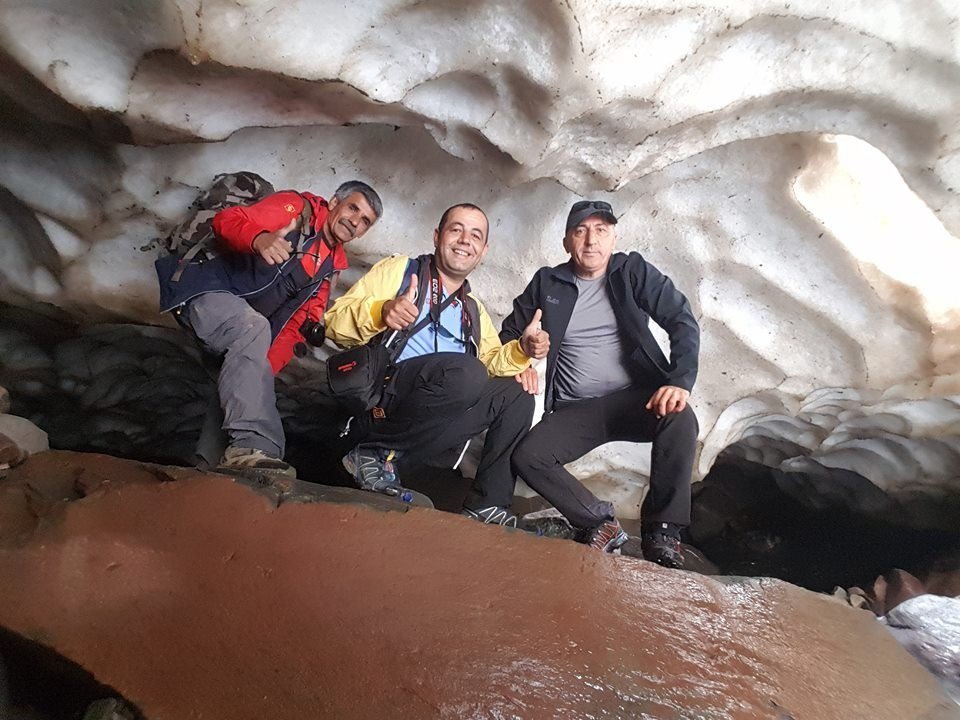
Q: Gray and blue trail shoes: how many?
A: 2